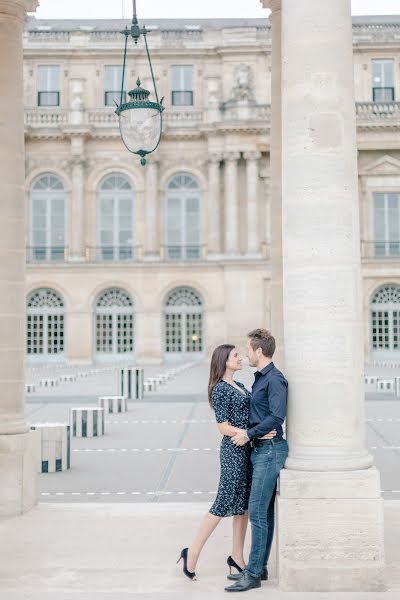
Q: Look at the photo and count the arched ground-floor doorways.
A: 4